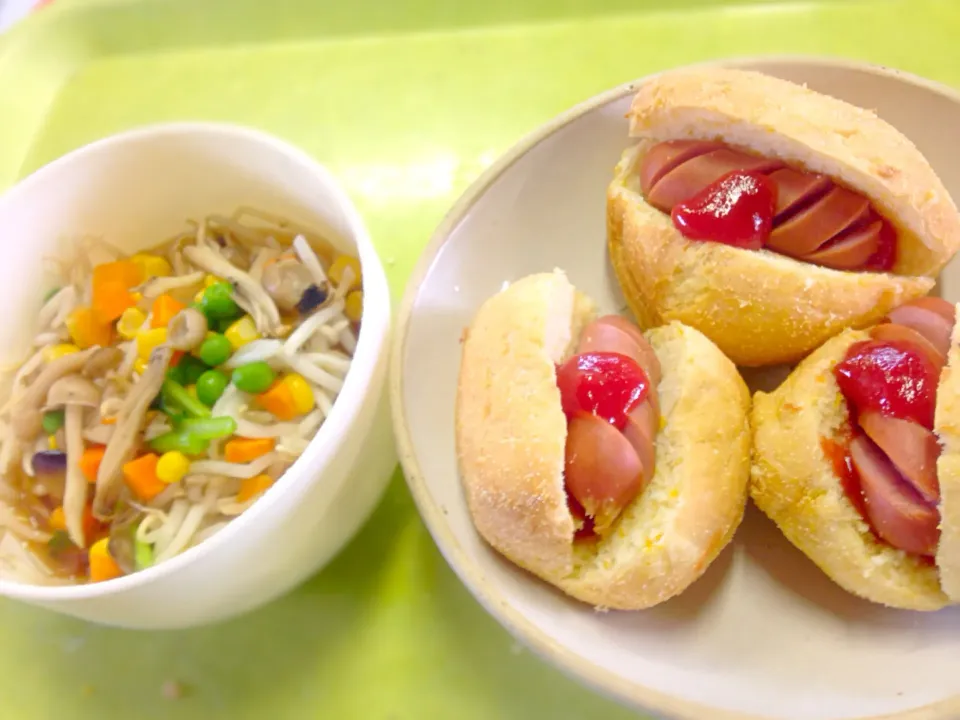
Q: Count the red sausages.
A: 3